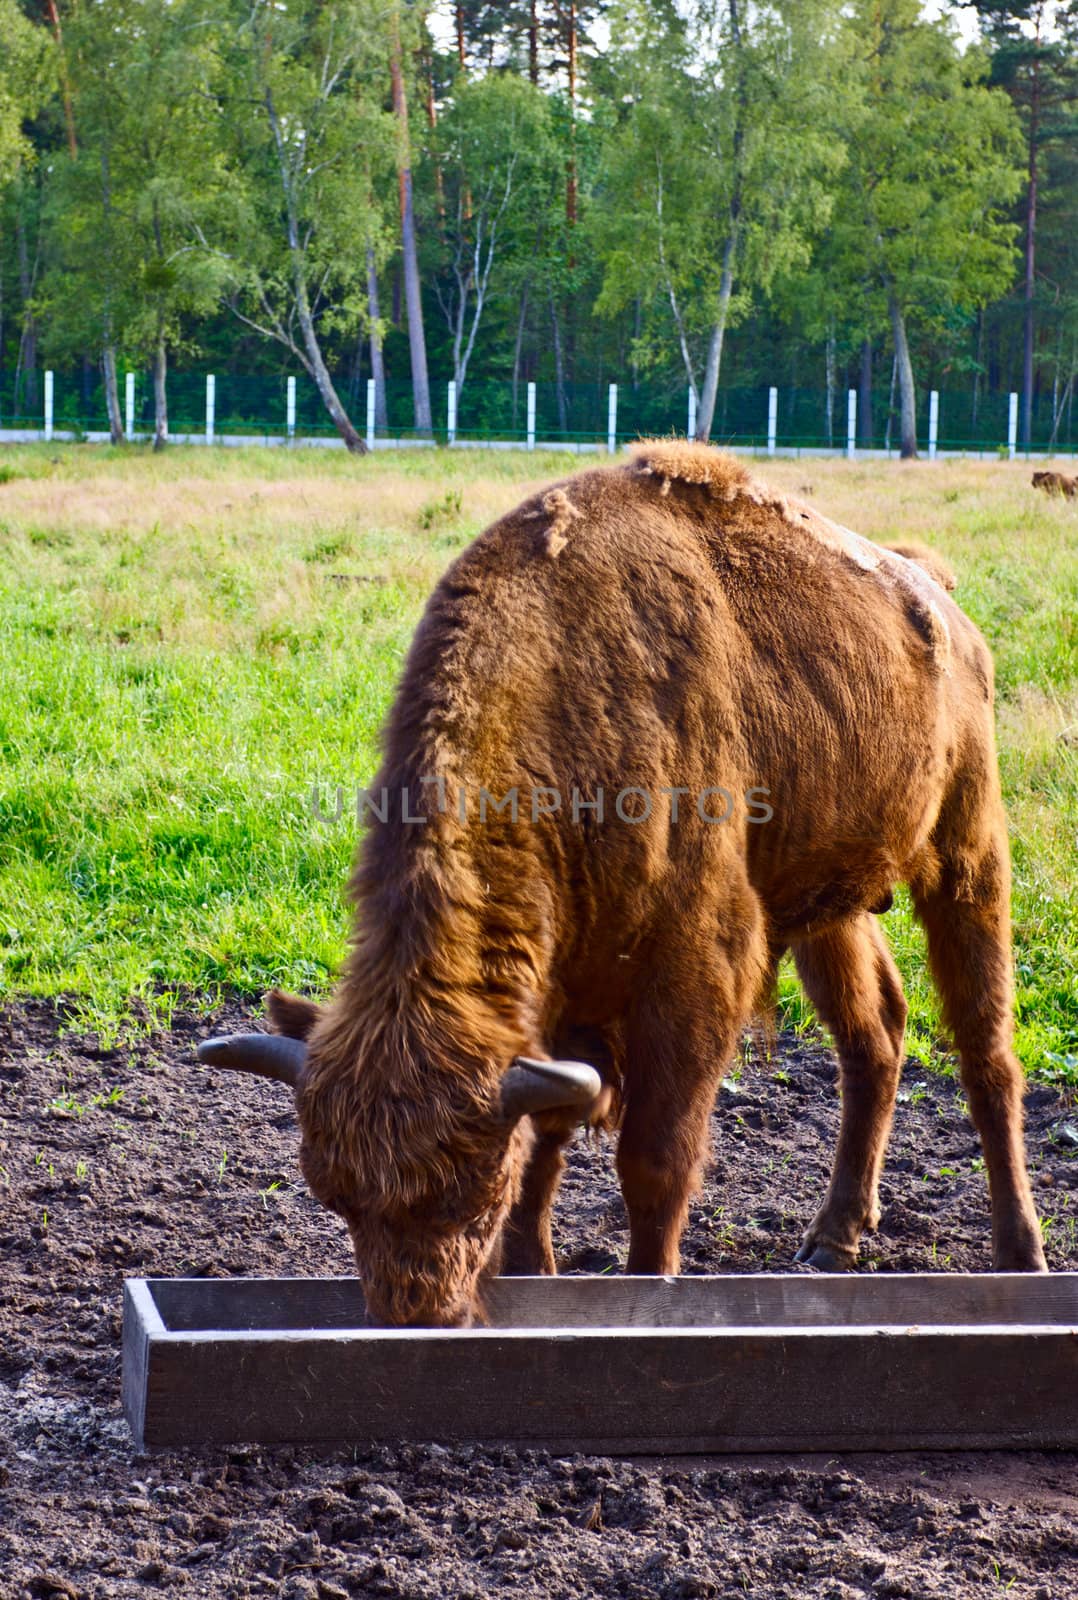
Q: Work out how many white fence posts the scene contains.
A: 13